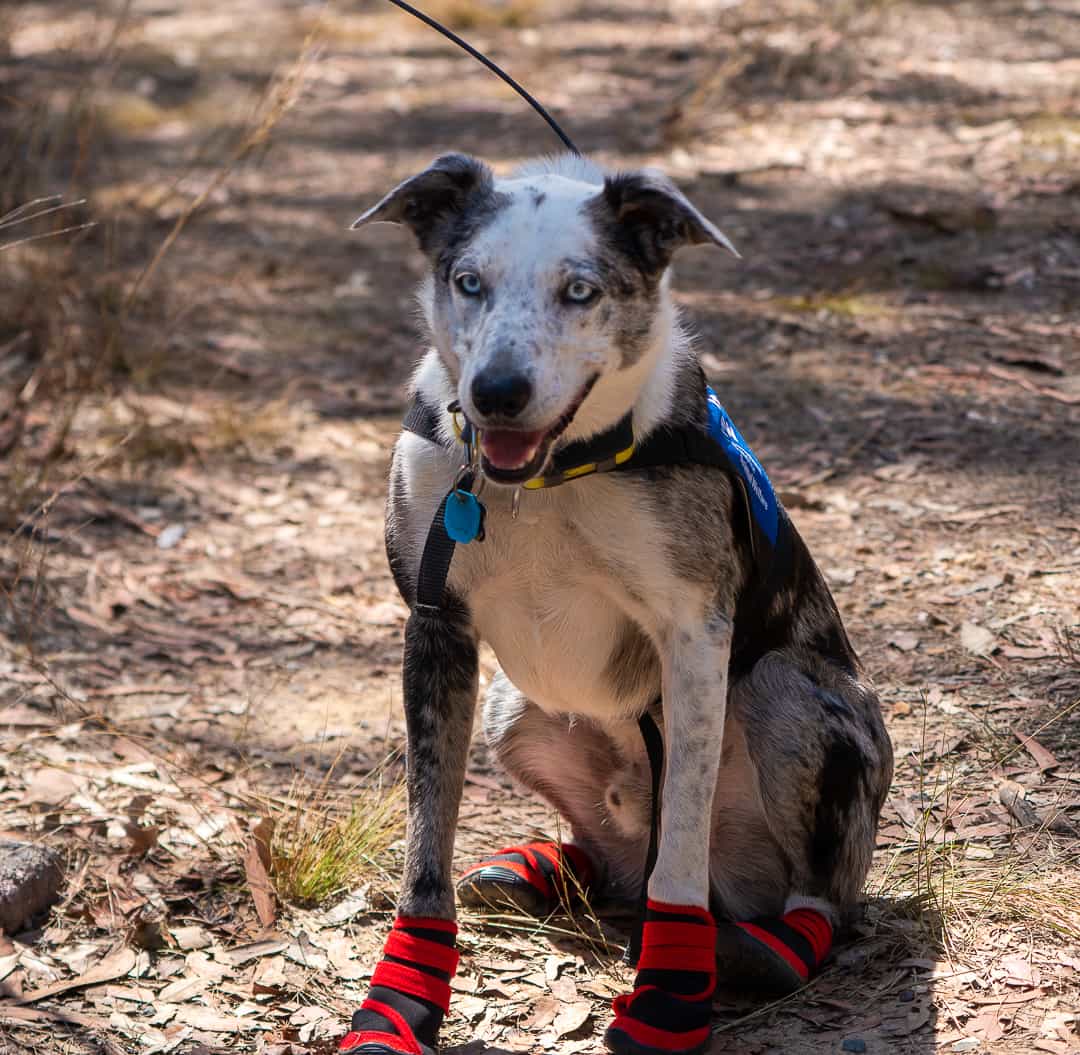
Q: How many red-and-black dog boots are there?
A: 4